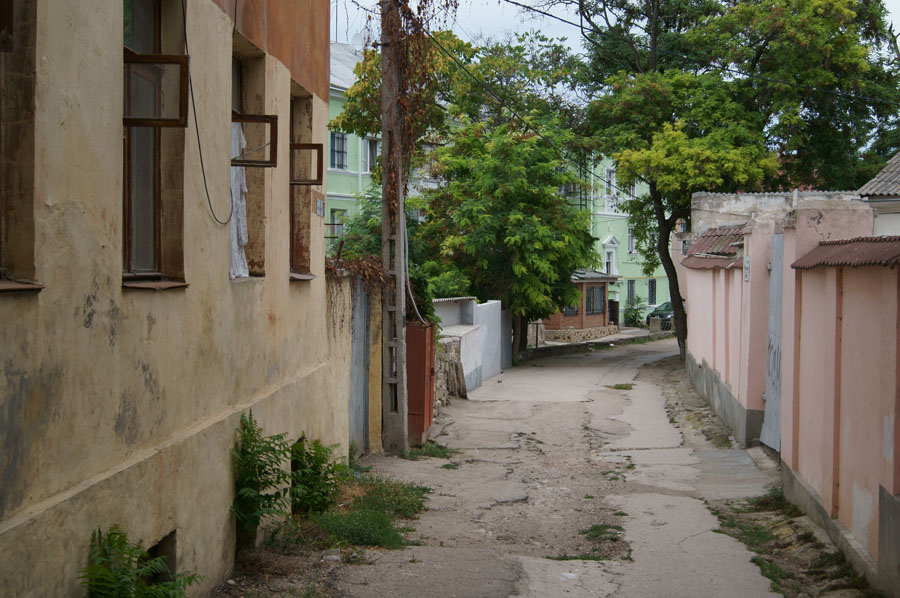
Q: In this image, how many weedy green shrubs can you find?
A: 3